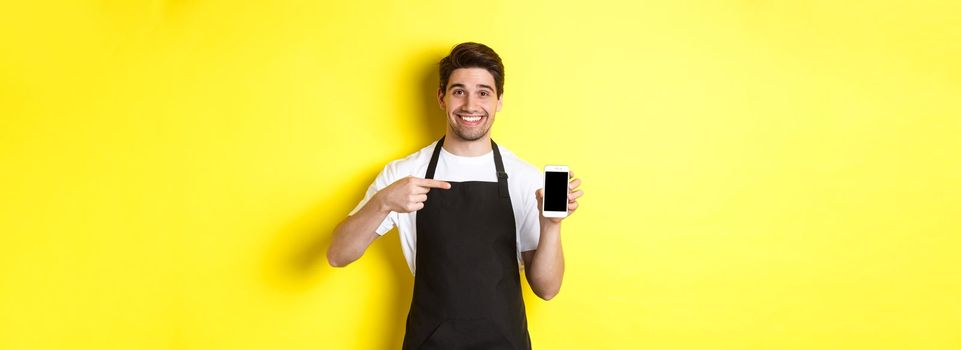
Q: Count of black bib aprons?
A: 1